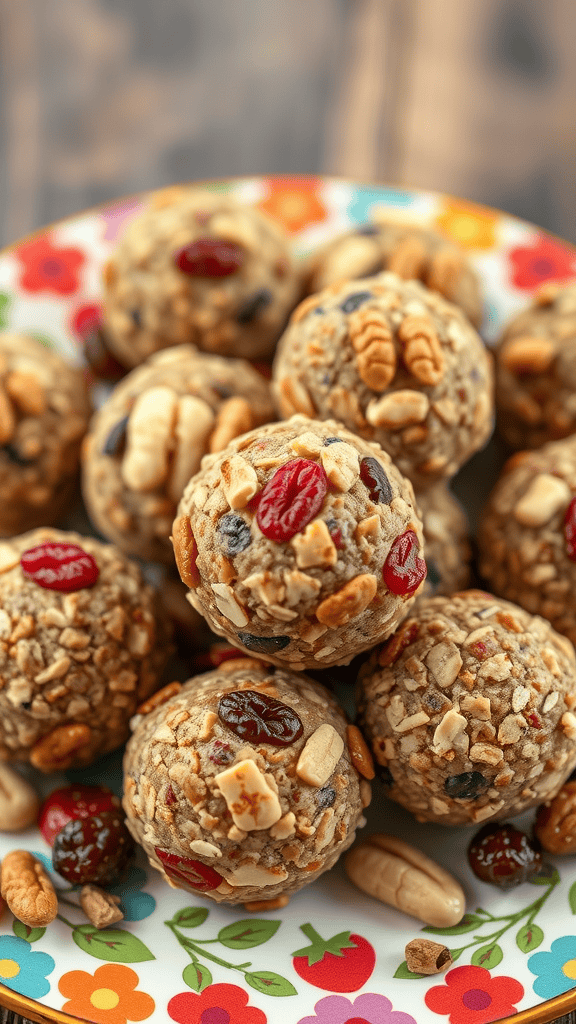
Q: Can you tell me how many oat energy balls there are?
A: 12